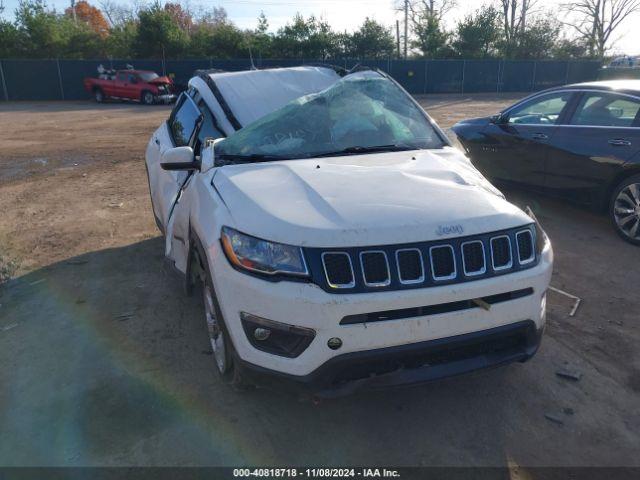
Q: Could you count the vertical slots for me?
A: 7